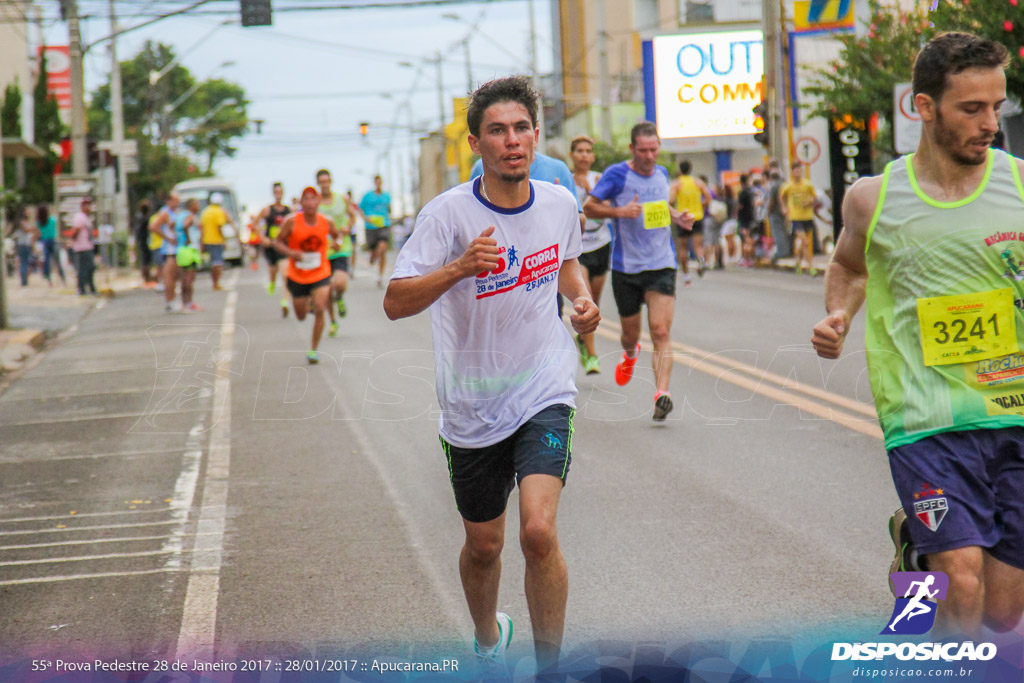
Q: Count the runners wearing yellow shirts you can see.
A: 2